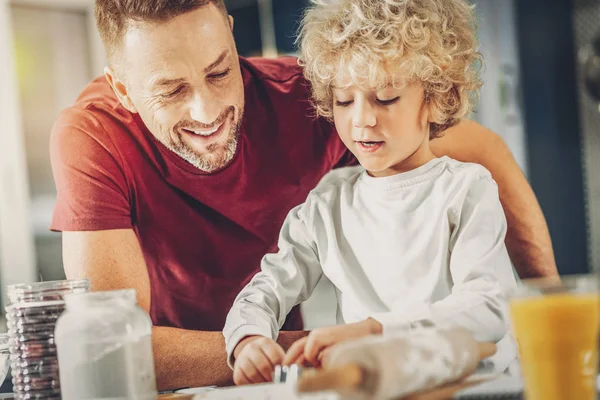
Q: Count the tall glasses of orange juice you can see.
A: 1